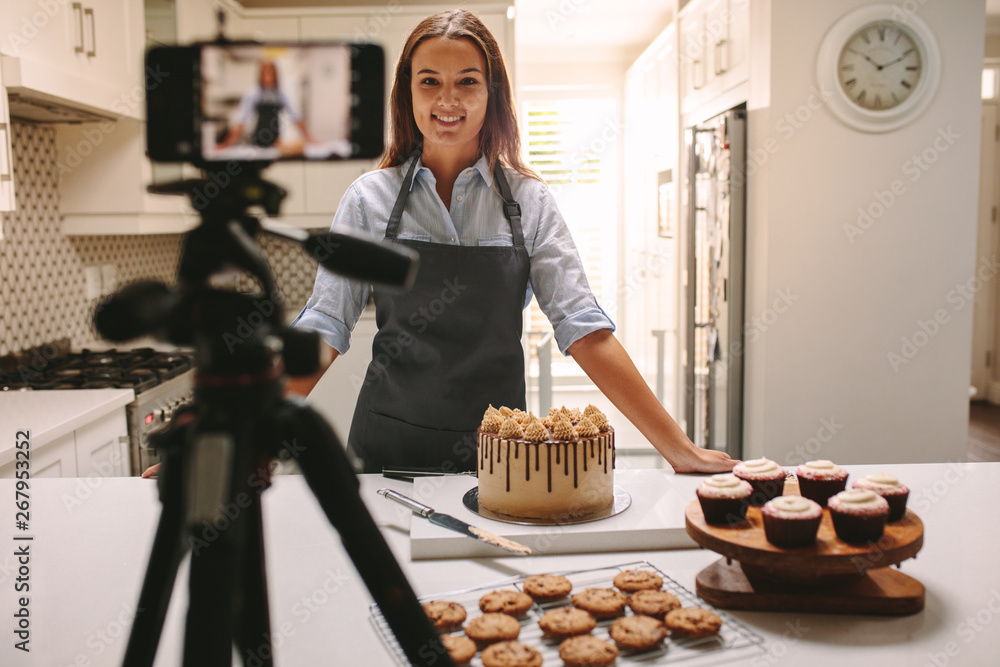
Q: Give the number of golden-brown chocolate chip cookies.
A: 13